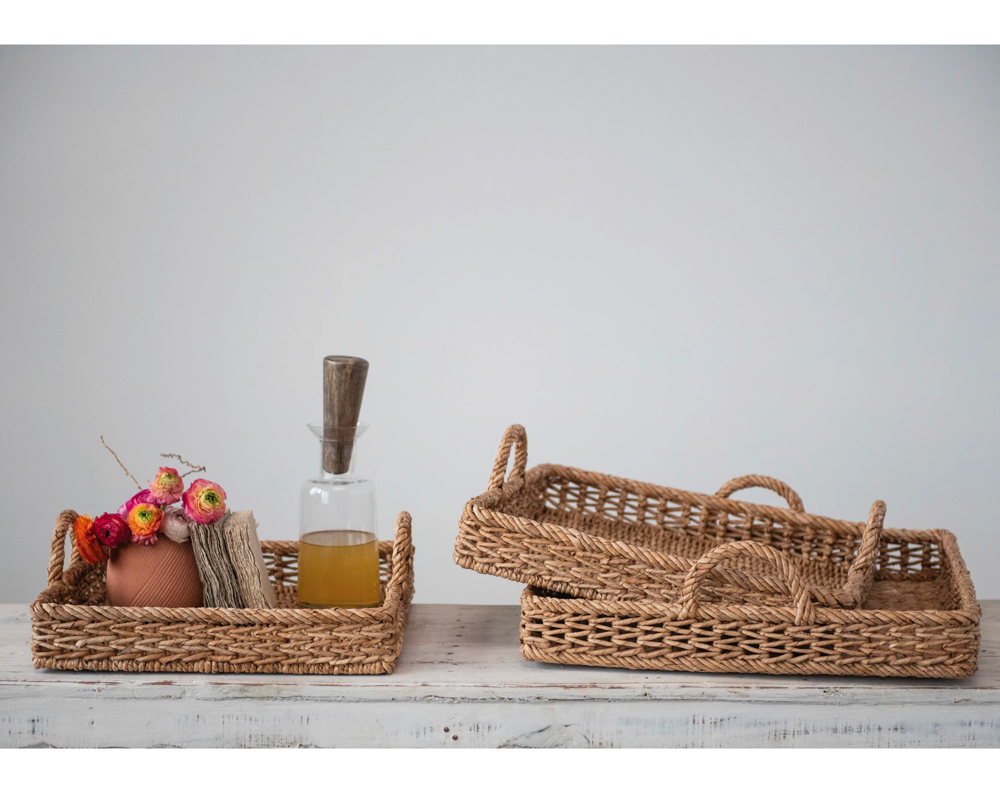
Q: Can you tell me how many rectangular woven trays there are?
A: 3